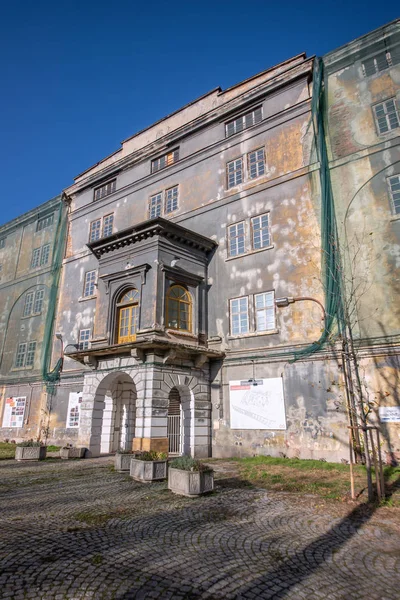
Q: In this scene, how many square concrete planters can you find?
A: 5